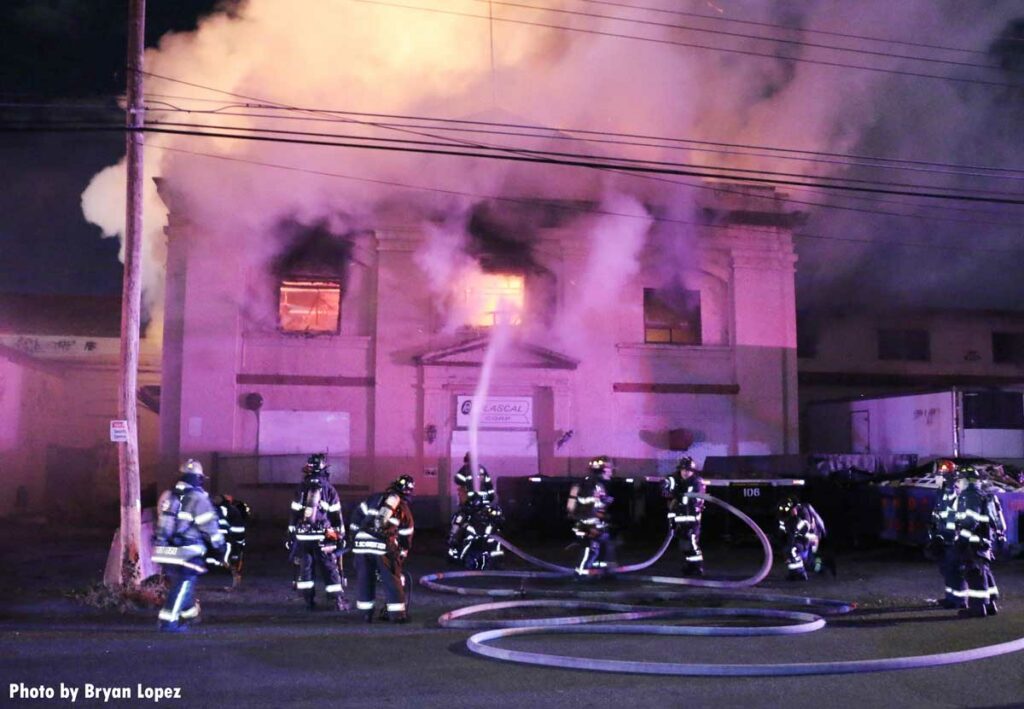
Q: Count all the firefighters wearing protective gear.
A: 11